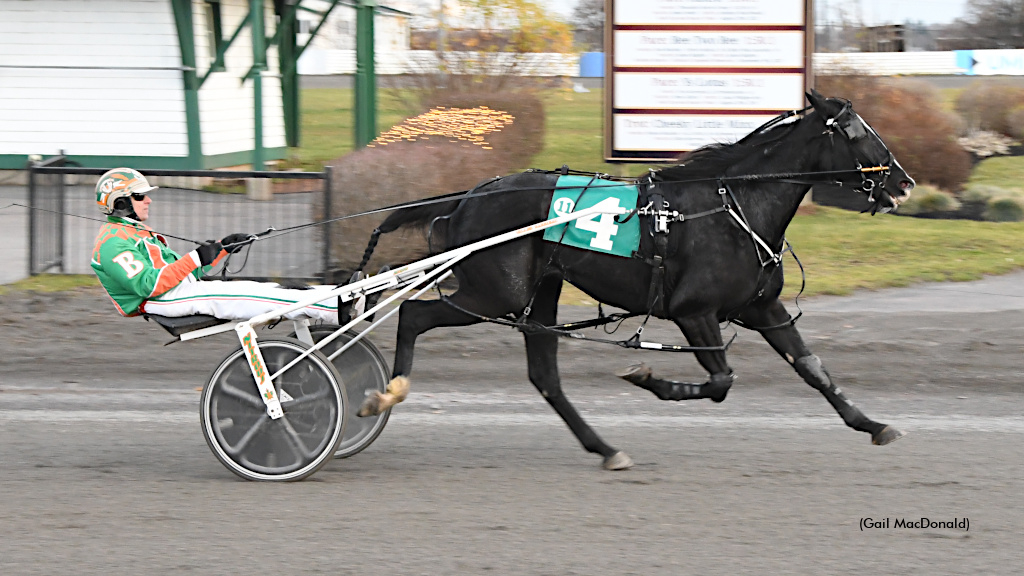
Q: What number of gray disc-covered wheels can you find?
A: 2